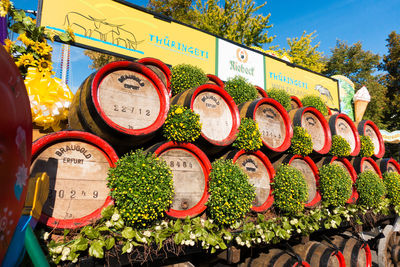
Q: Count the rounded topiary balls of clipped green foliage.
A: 15